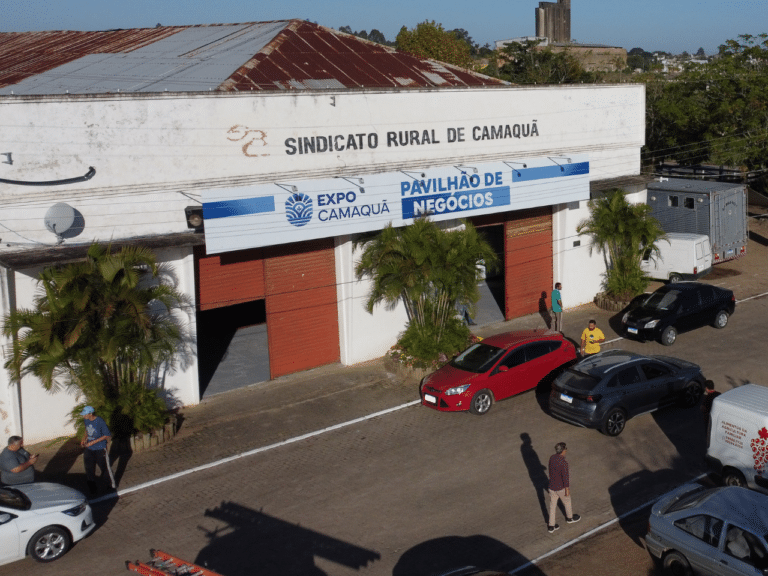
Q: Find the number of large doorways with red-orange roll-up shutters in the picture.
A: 2